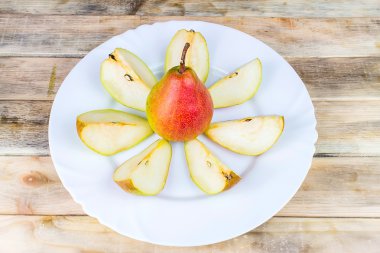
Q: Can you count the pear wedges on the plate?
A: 7